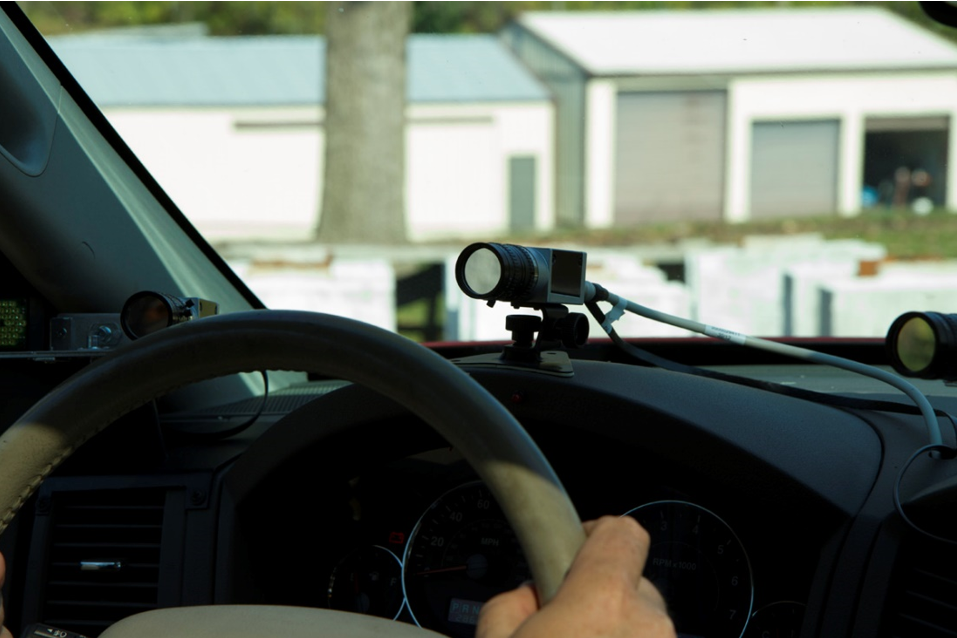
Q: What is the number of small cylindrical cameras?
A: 3